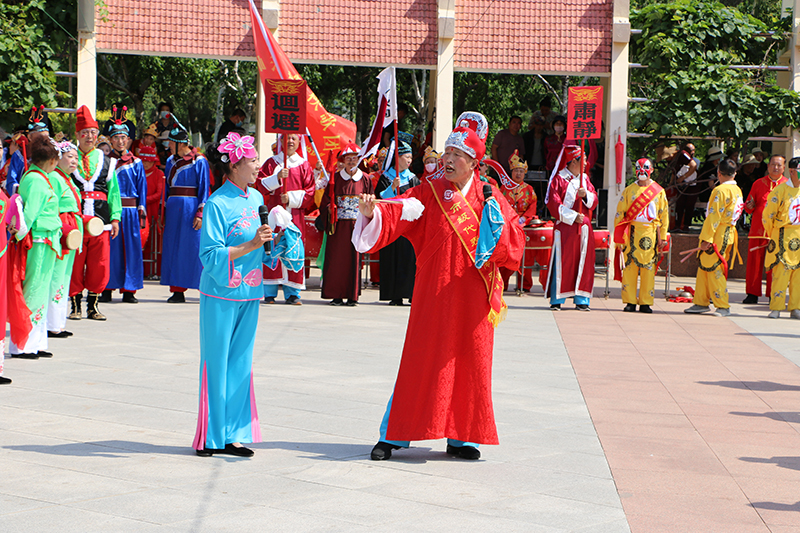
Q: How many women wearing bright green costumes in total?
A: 2